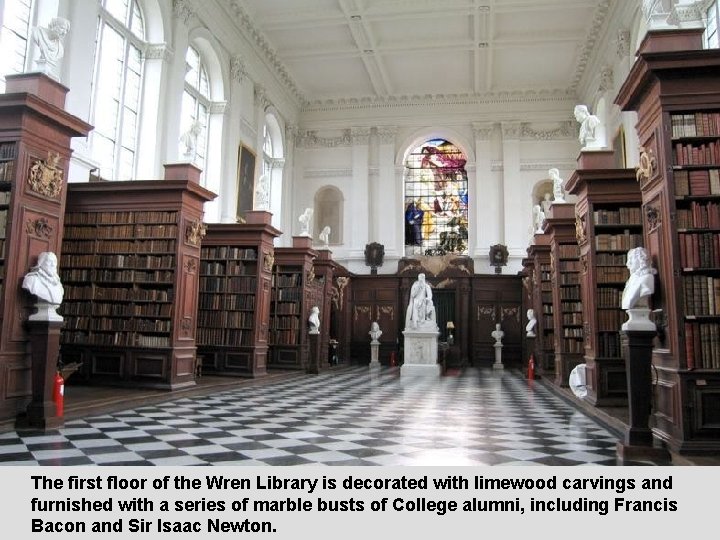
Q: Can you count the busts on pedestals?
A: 6